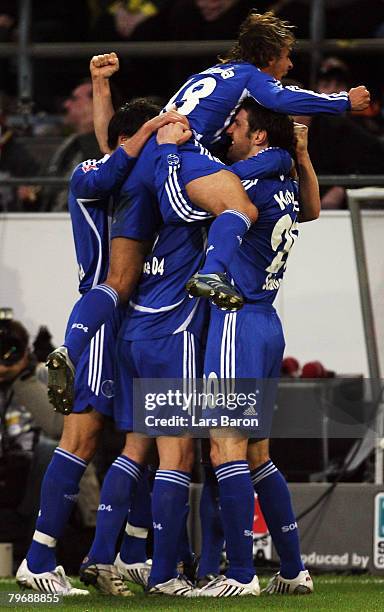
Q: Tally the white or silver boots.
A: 6